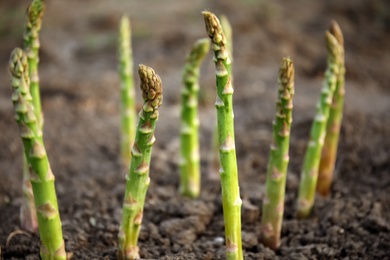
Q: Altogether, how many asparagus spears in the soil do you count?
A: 10